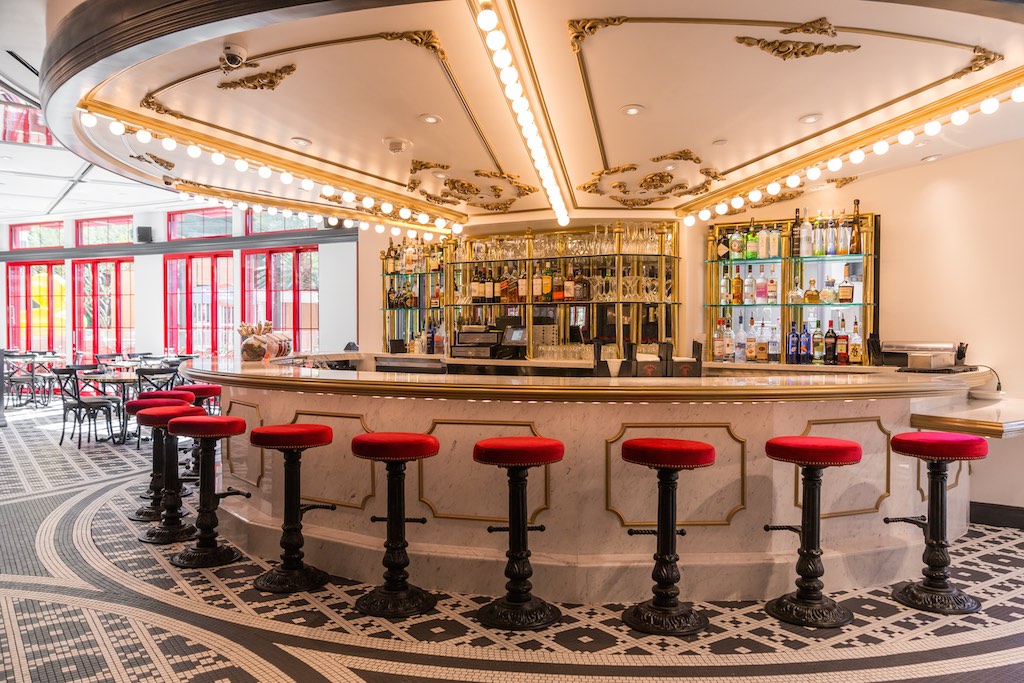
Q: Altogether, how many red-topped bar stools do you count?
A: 11